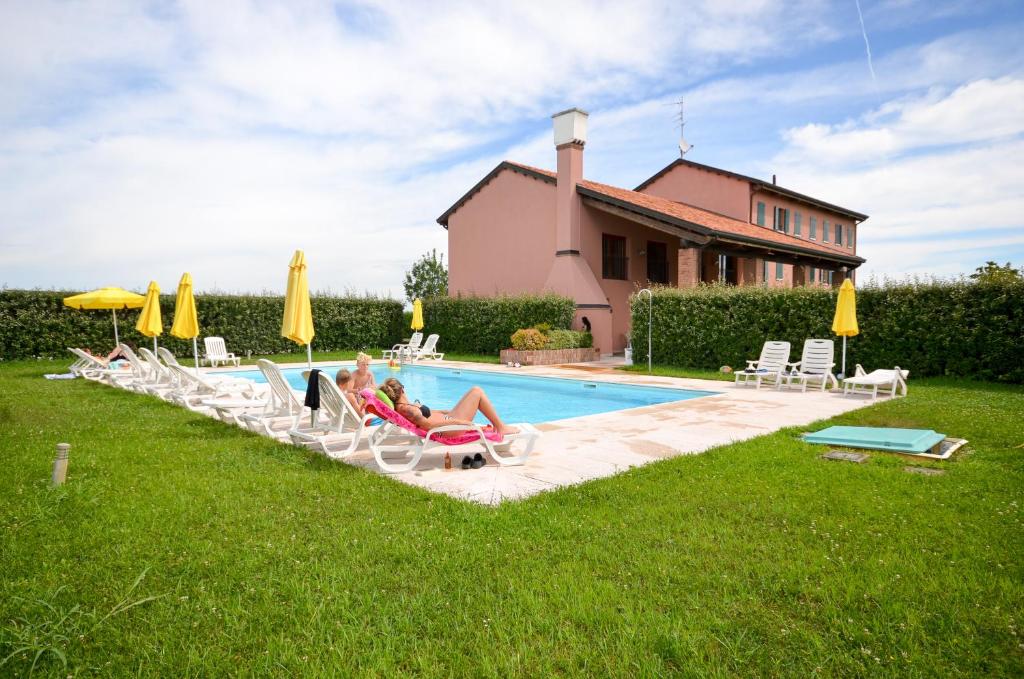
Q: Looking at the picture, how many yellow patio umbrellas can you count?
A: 6